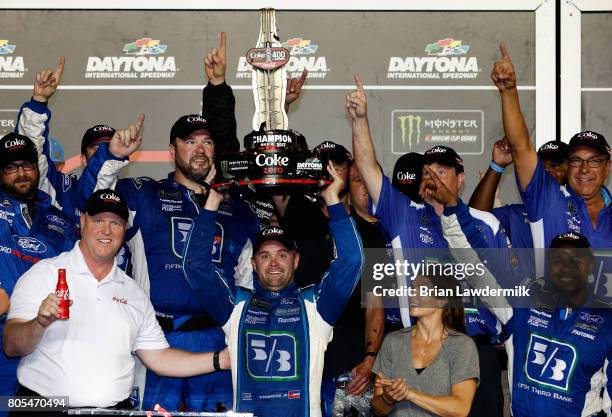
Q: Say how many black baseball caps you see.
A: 11